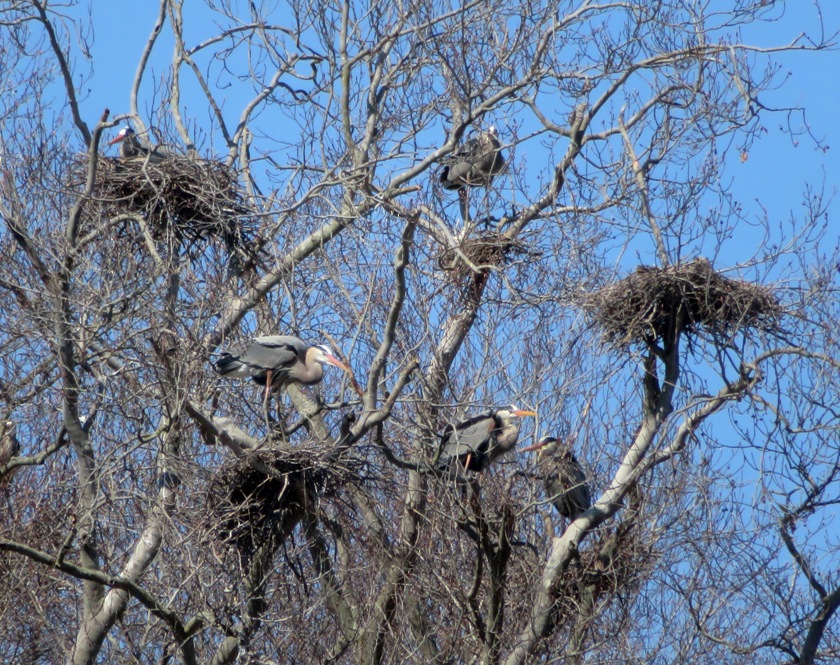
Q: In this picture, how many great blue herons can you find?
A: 5